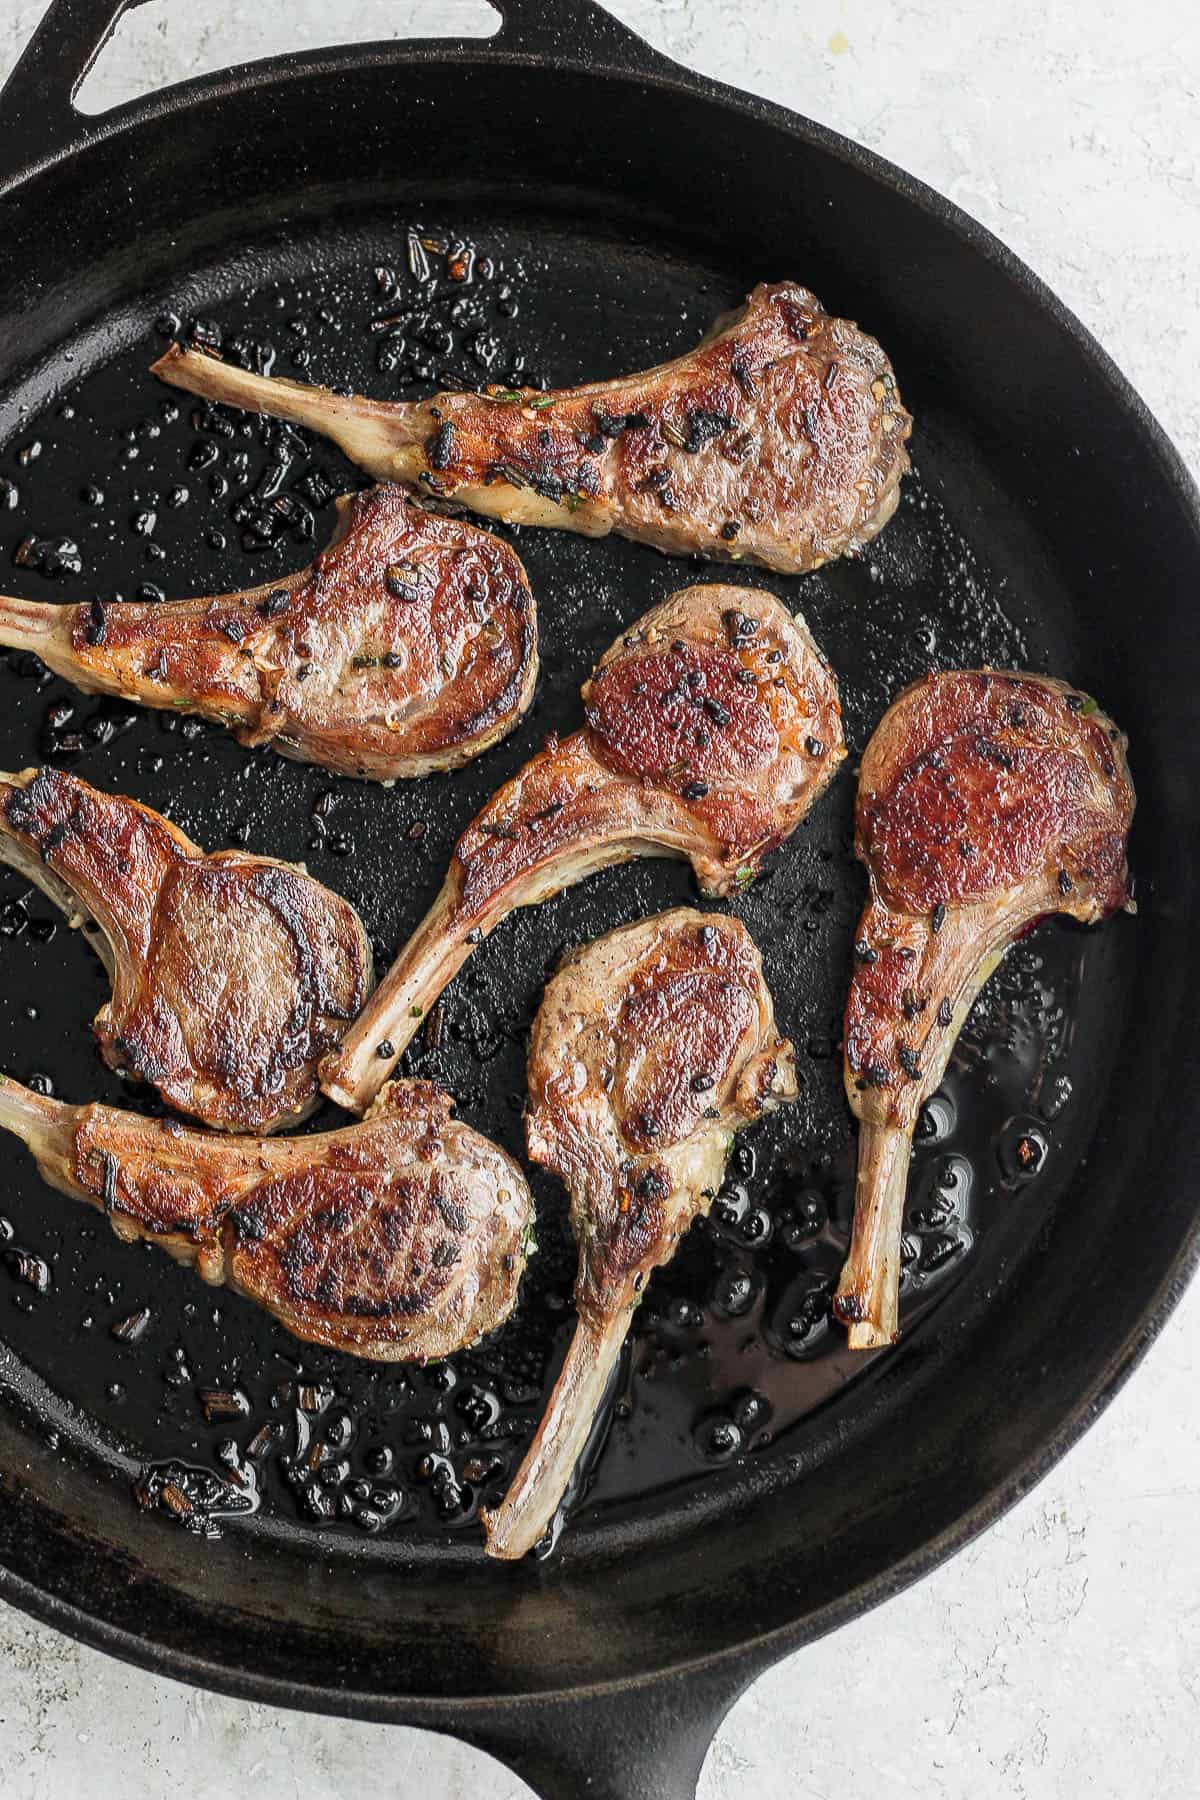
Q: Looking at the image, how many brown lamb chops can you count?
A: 7